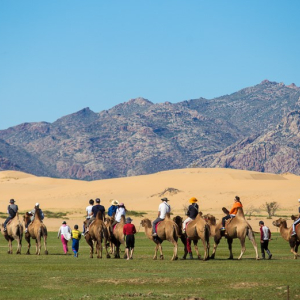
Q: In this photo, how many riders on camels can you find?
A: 10